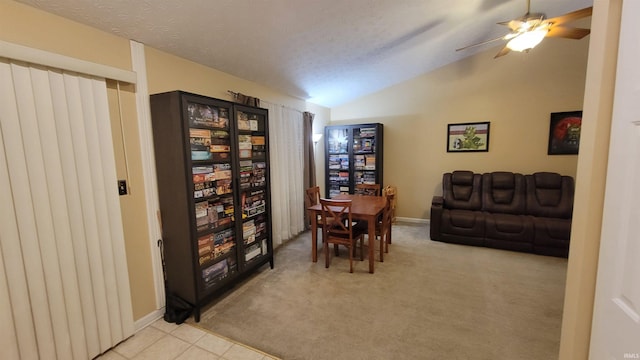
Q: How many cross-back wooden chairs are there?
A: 4